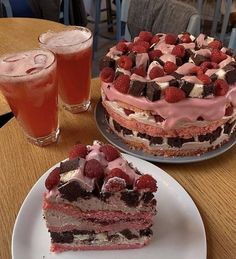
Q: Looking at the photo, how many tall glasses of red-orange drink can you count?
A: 2